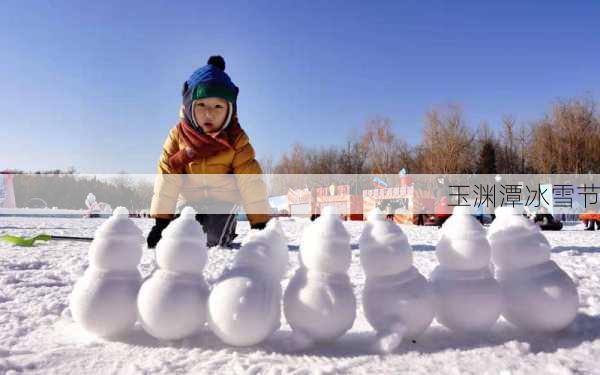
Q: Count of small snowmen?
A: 7